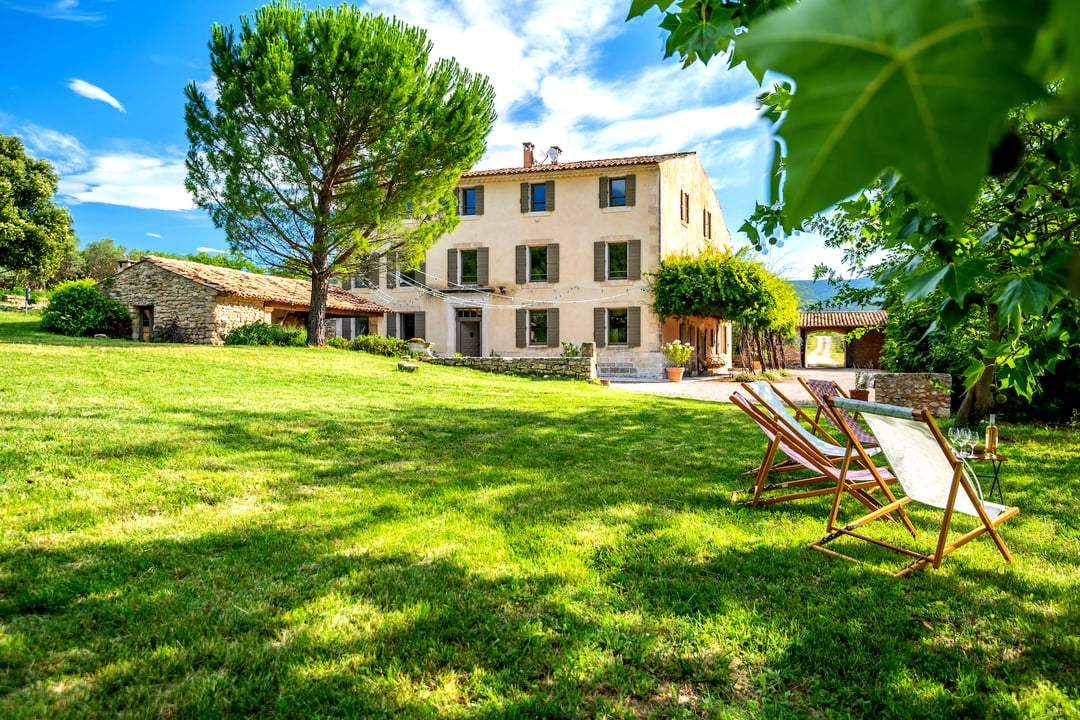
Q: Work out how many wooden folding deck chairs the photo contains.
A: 4